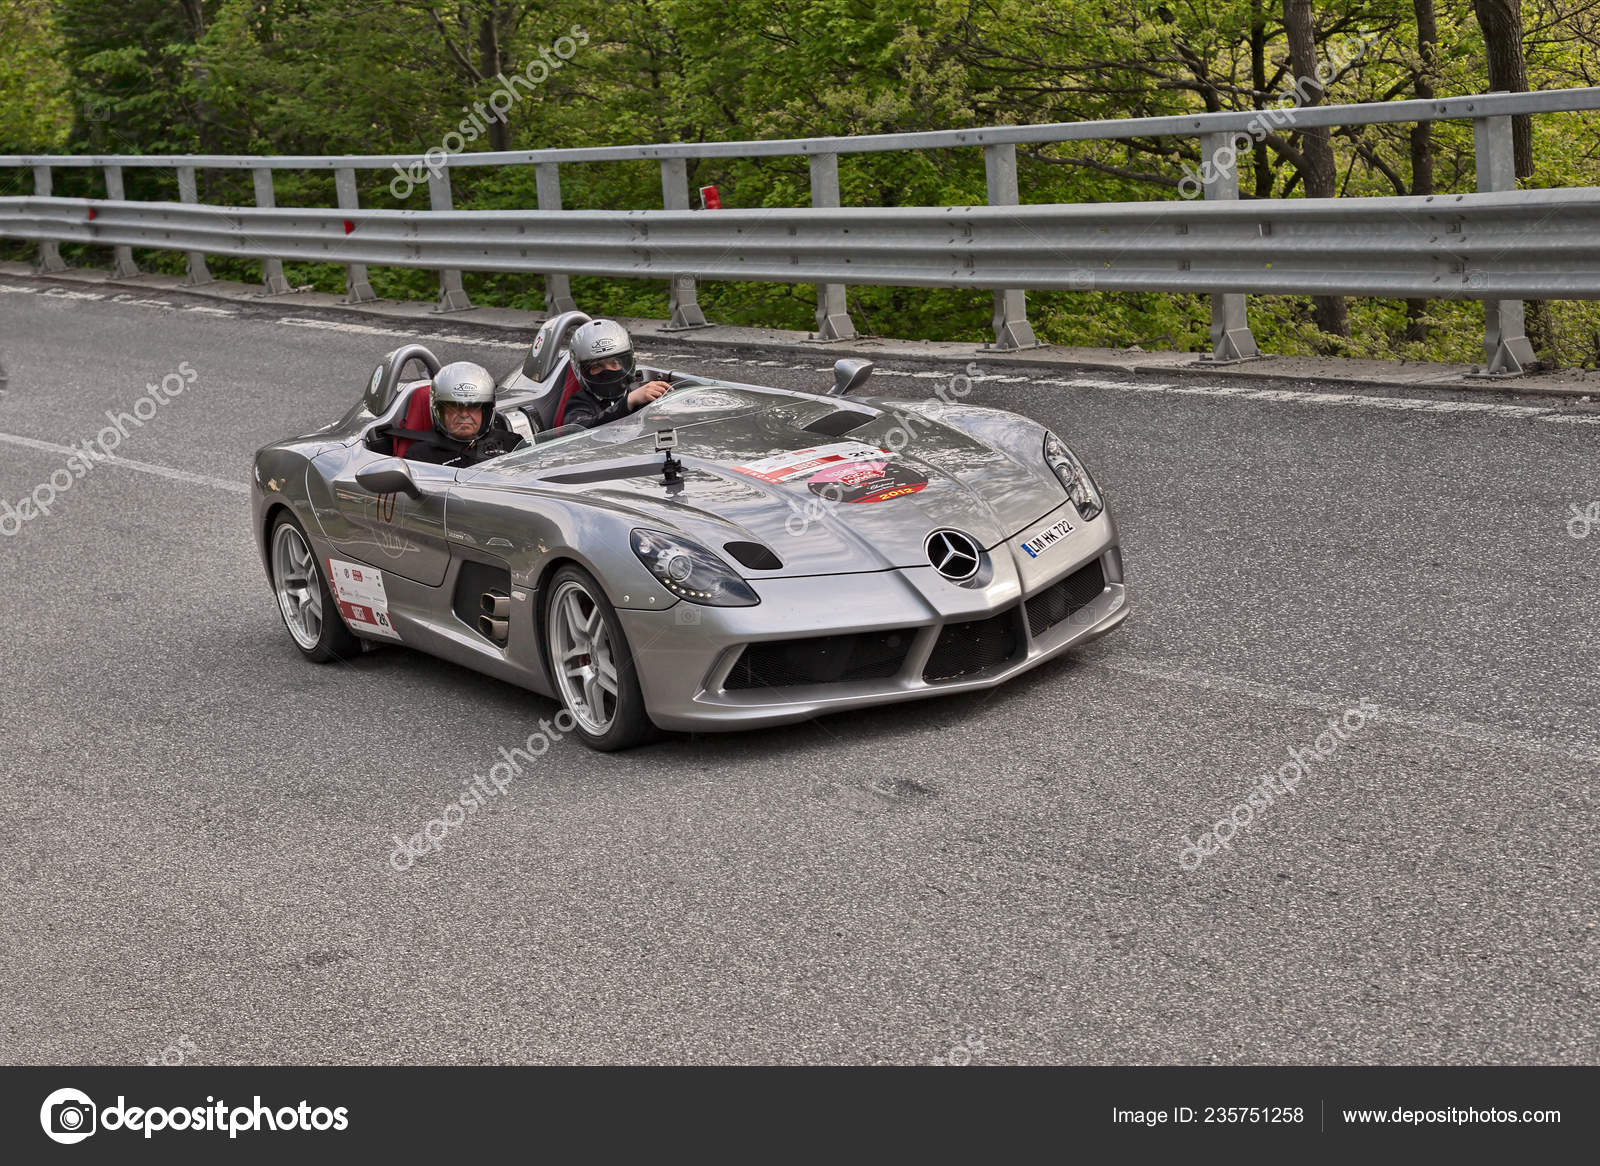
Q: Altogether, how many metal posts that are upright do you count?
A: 12